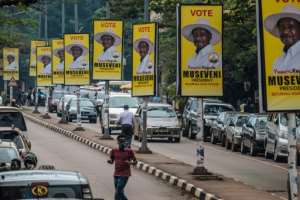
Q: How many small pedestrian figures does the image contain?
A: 2